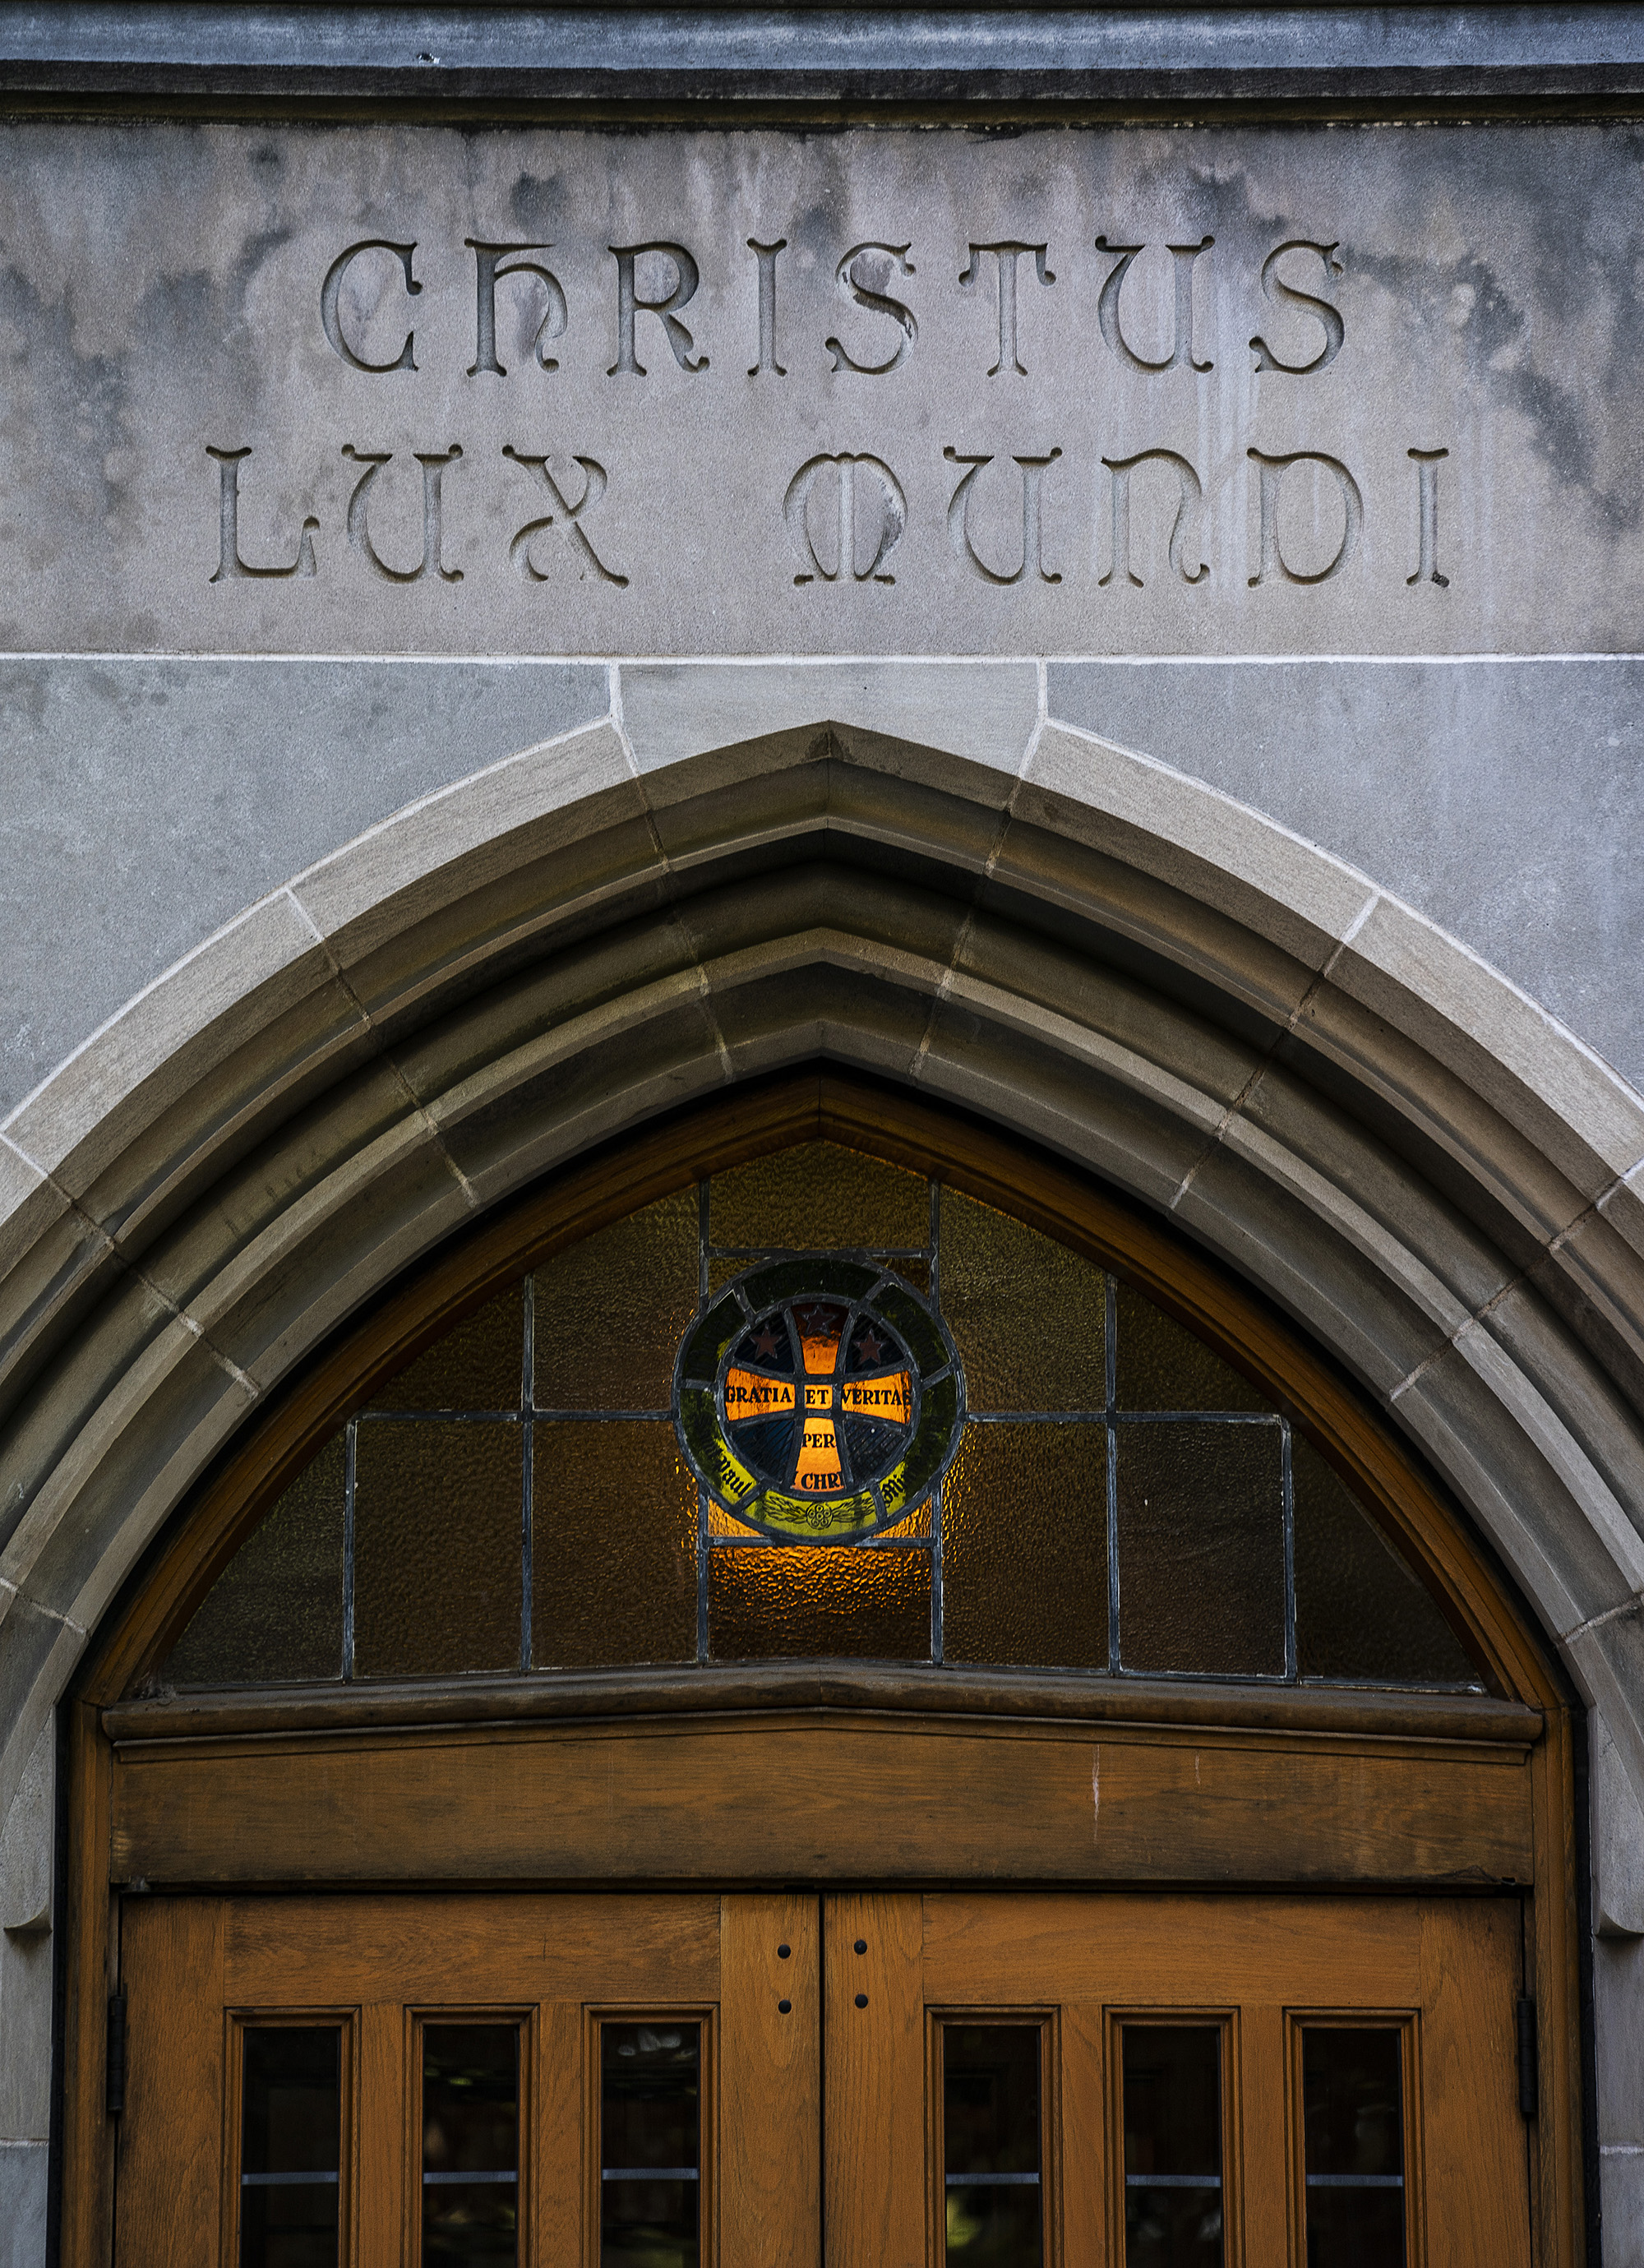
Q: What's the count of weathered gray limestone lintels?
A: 1